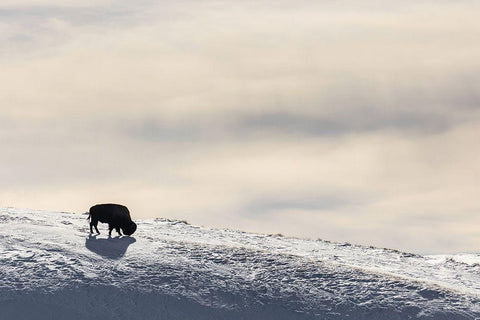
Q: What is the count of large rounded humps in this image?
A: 1